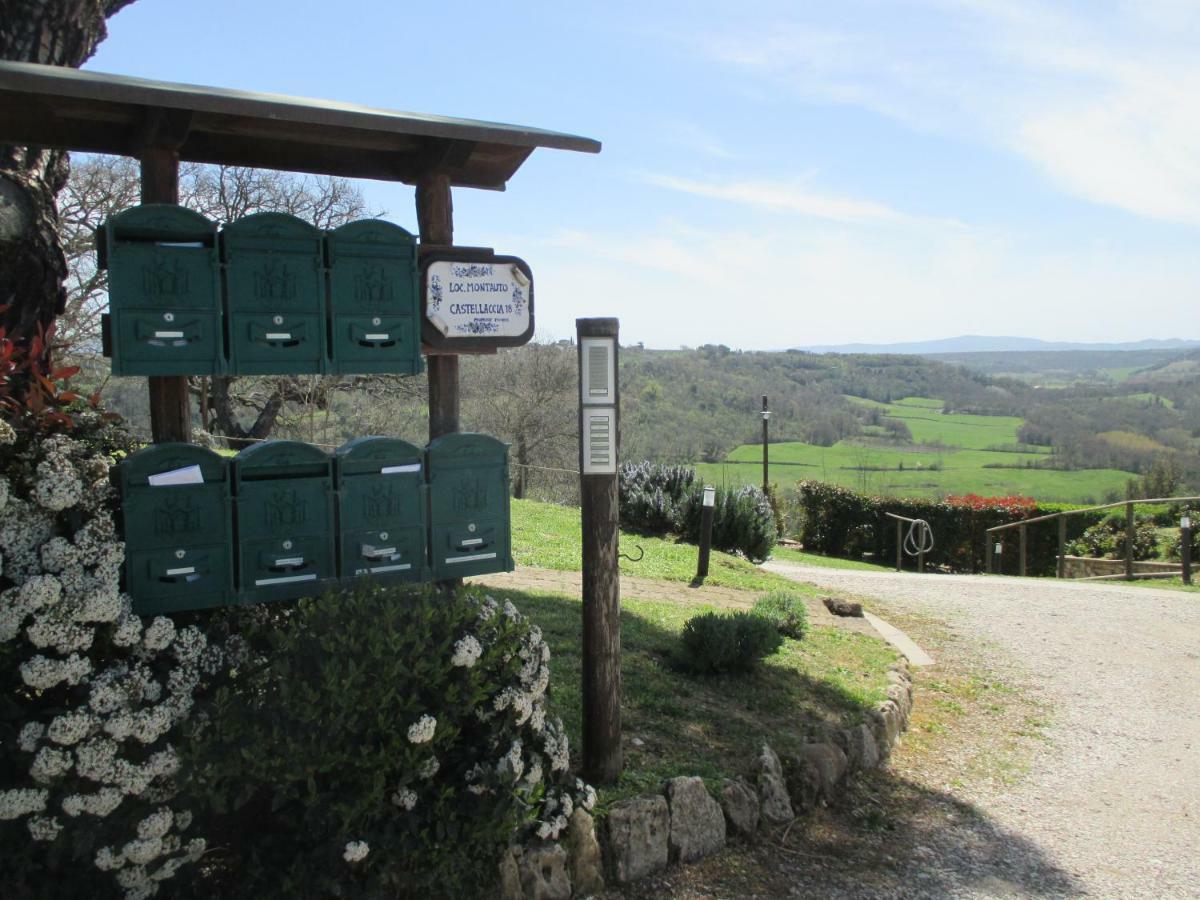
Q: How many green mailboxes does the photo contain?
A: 7